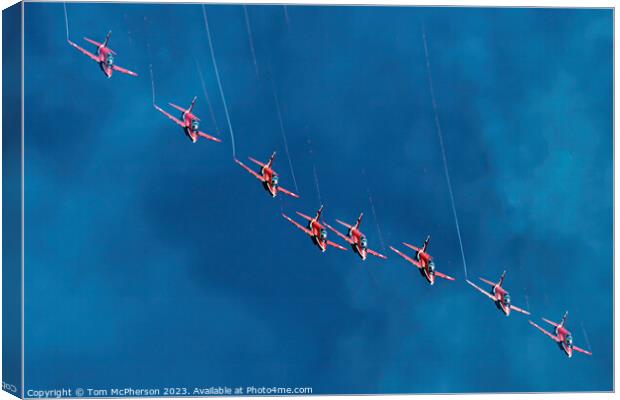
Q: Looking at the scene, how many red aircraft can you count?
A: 8